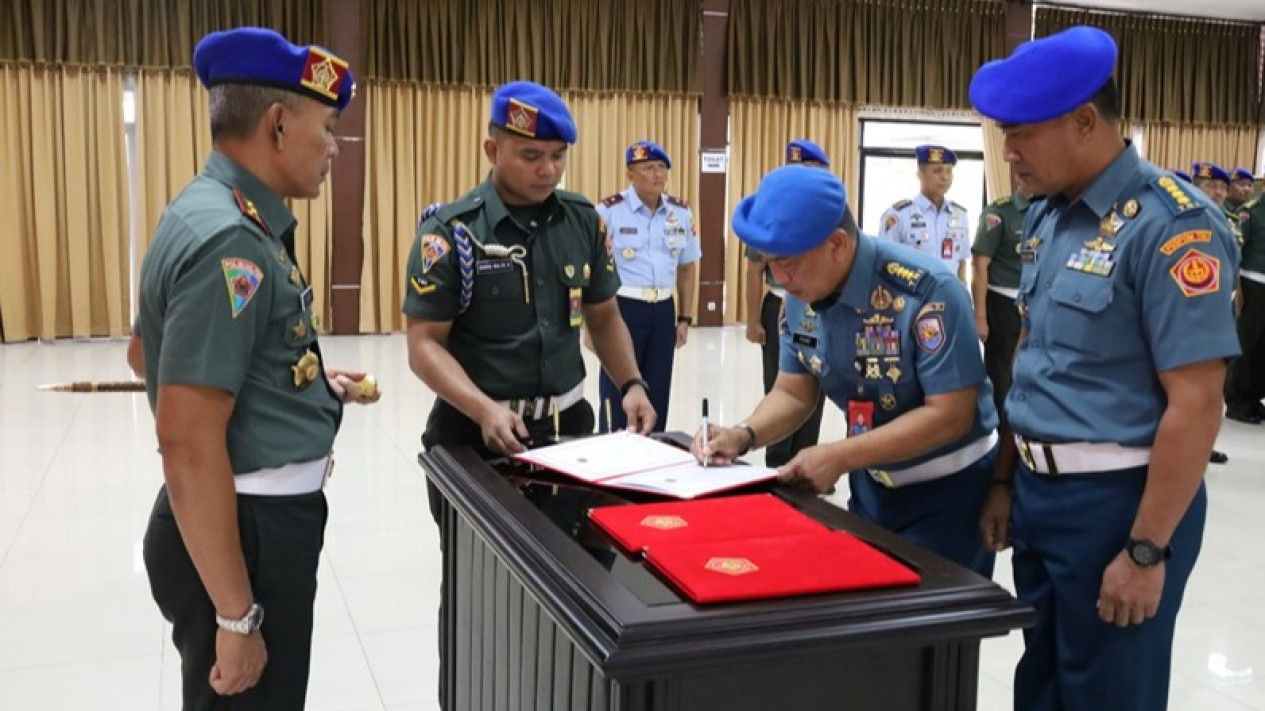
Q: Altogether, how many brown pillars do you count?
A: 3